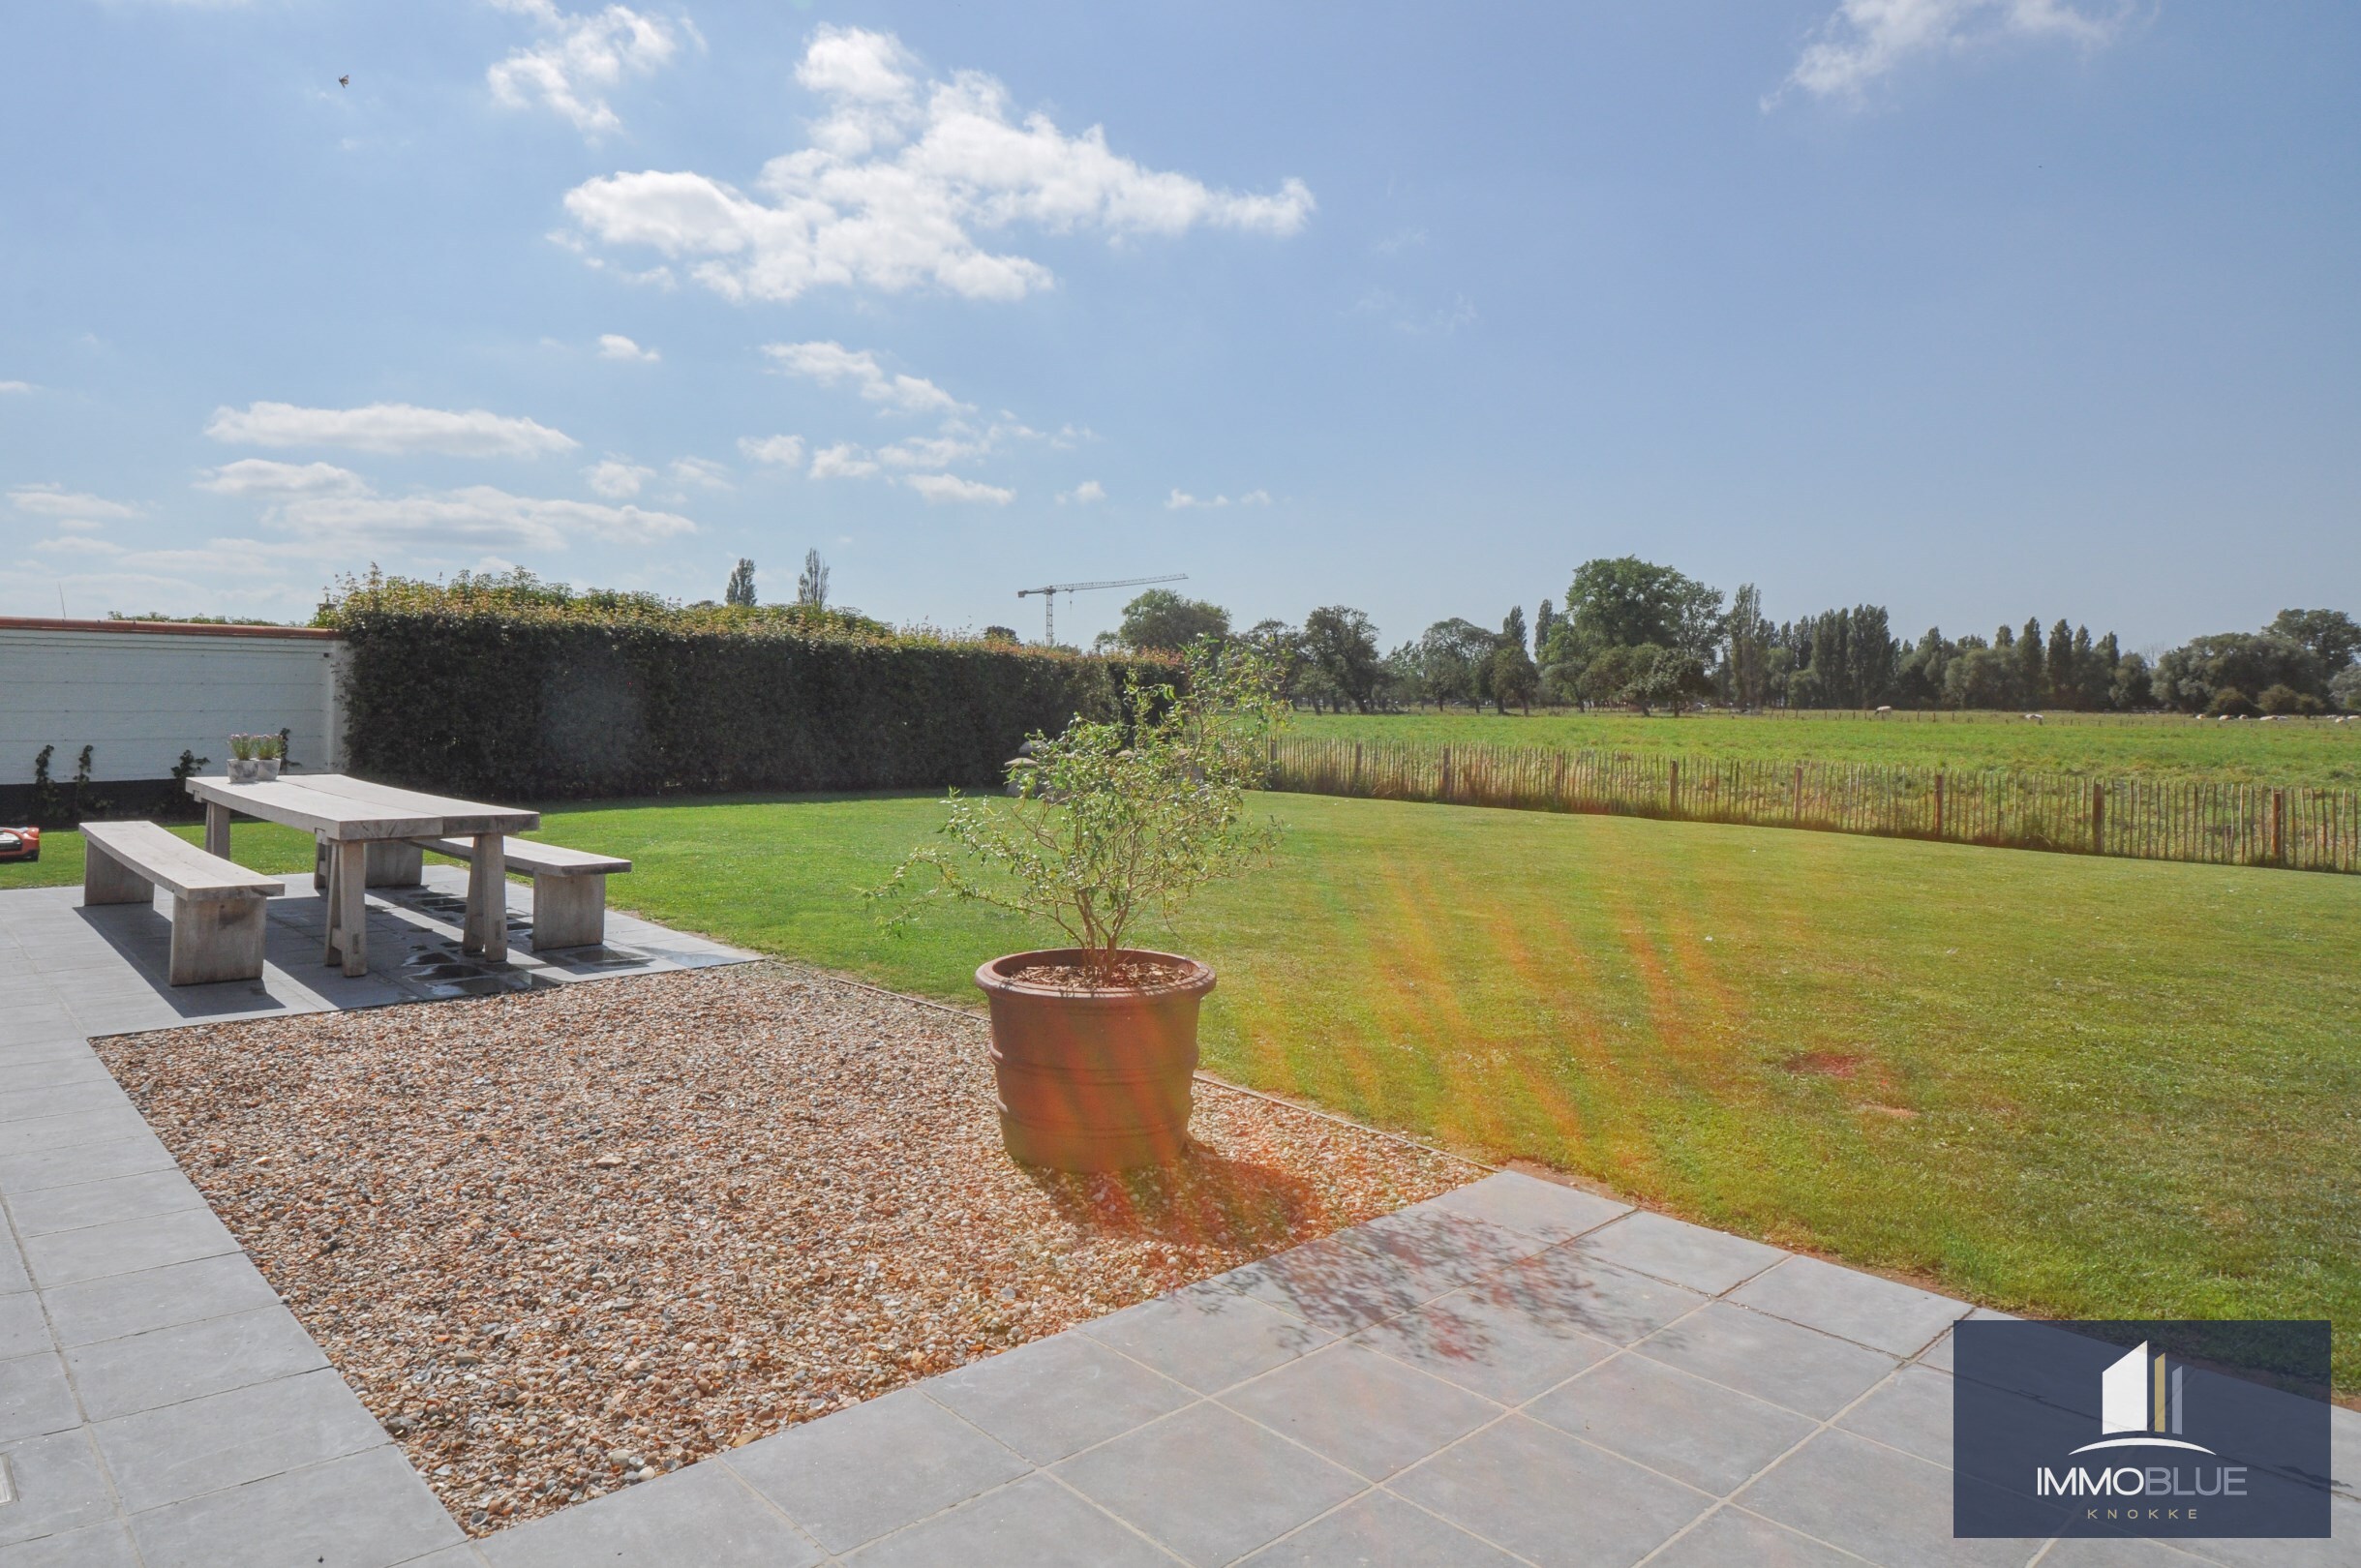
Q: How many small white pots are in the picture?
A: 2